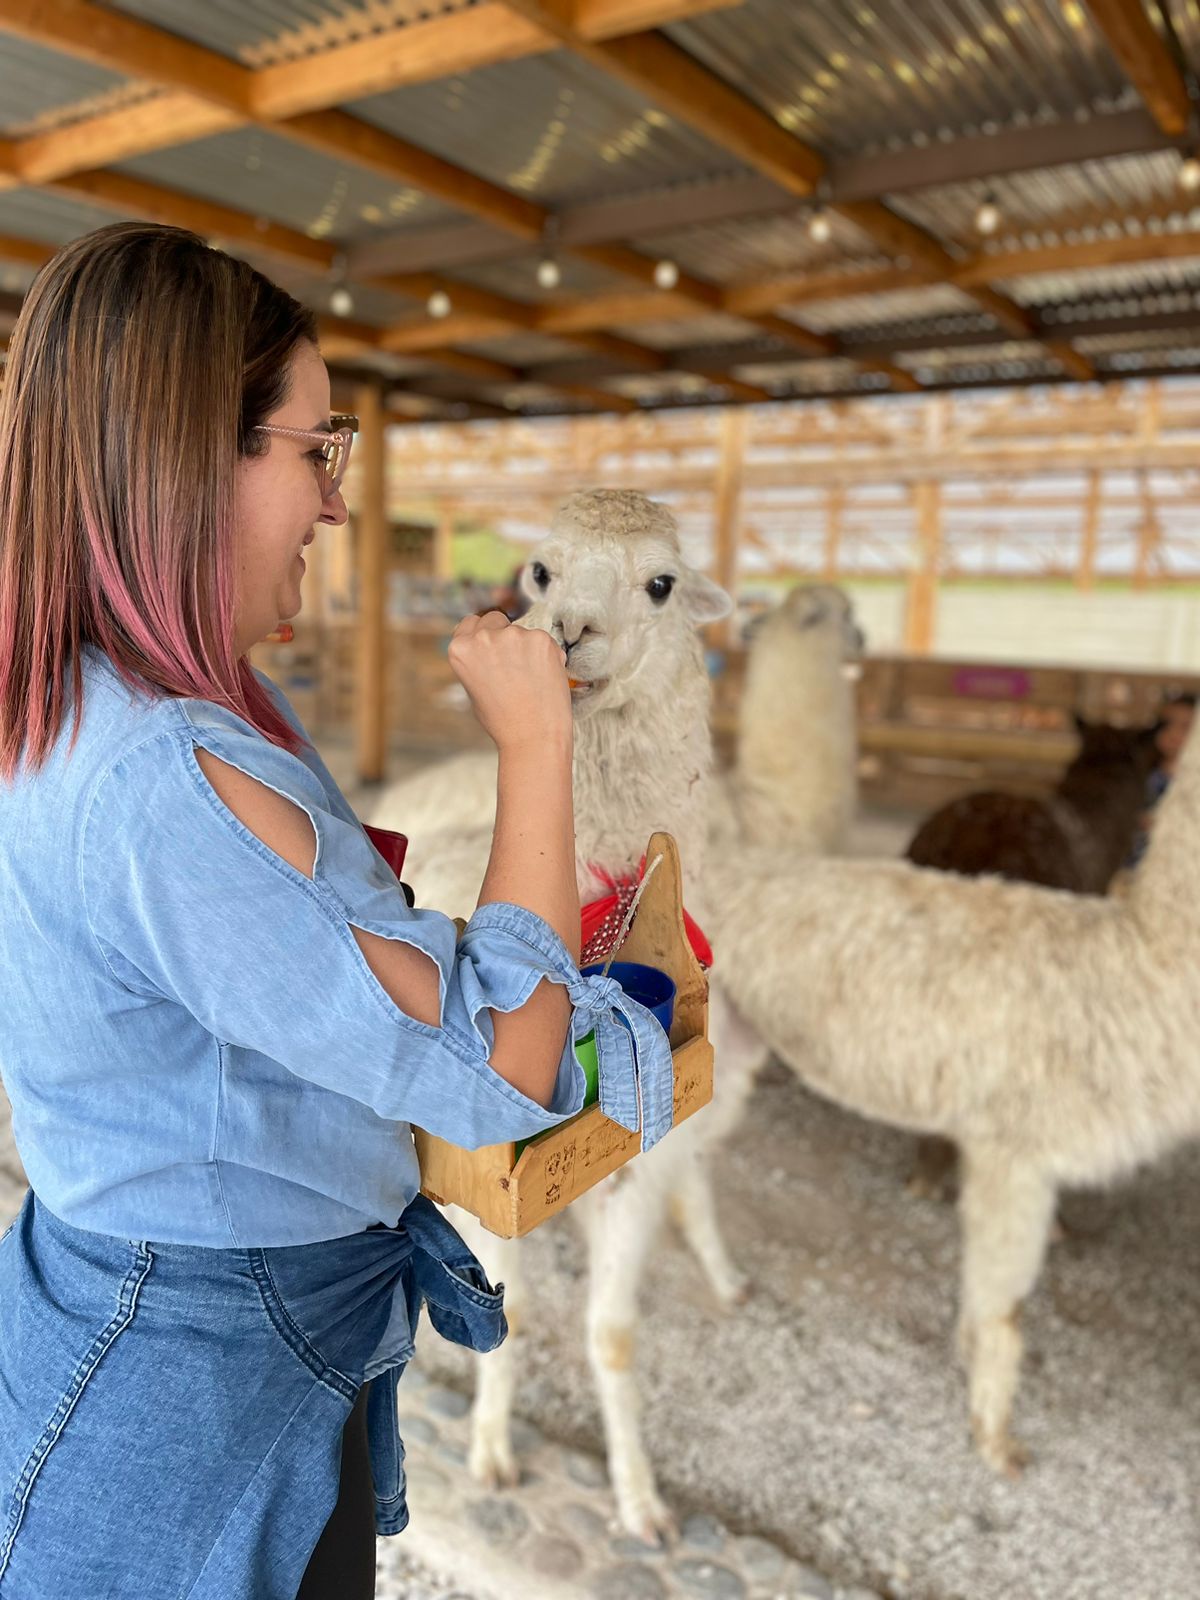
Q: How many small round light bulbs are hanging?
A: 7